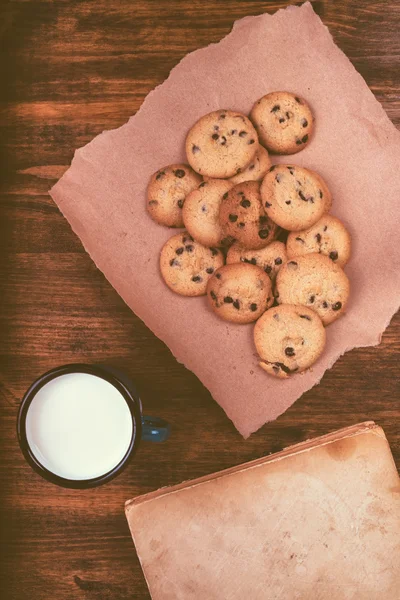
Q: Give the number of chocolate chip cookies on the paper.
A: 13